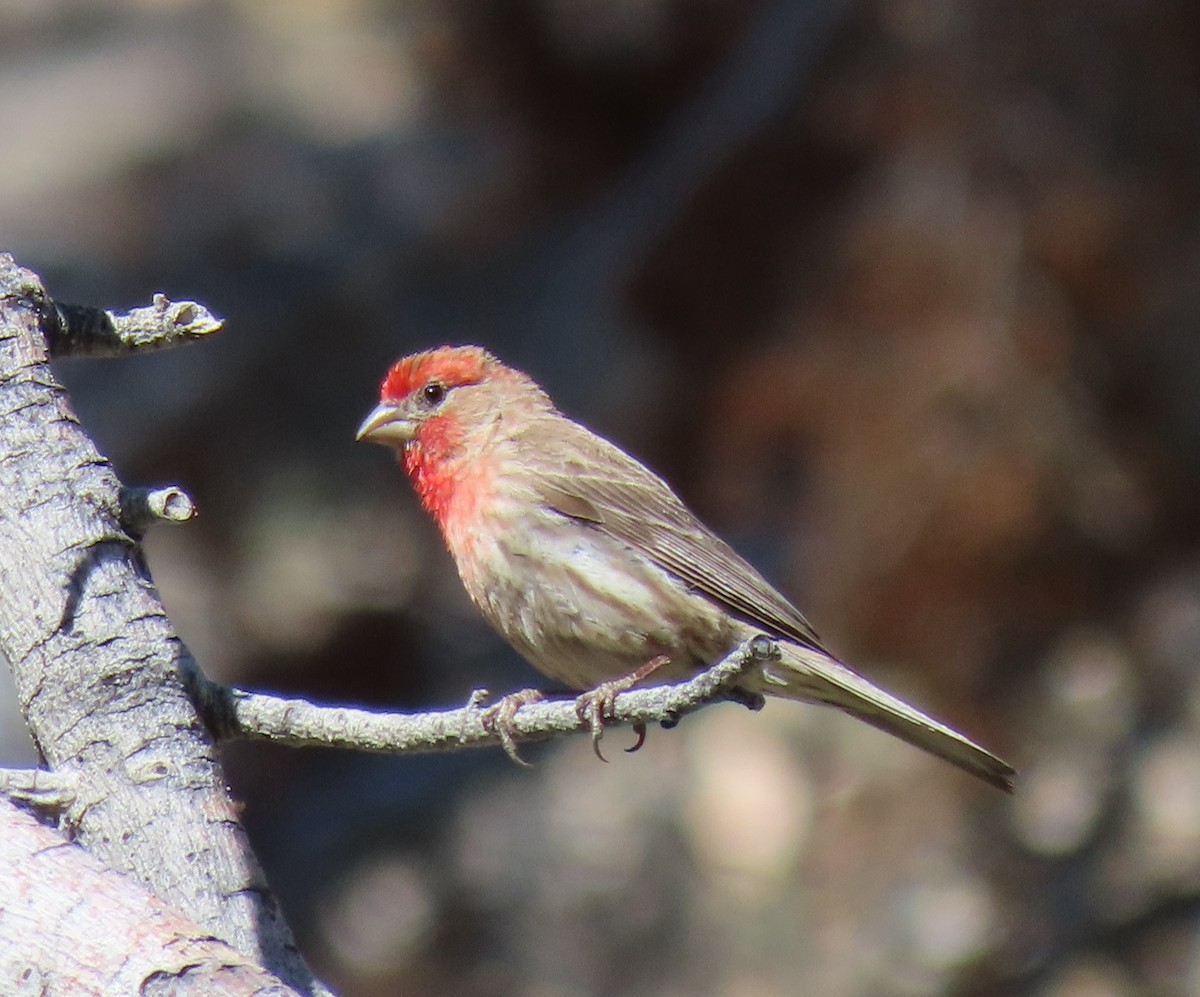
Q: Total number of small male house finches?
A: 1